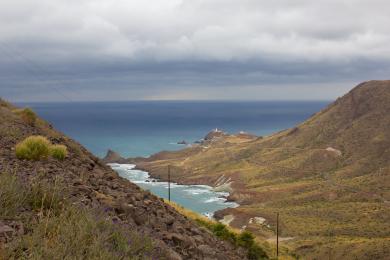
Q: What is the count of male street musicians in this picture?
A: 0